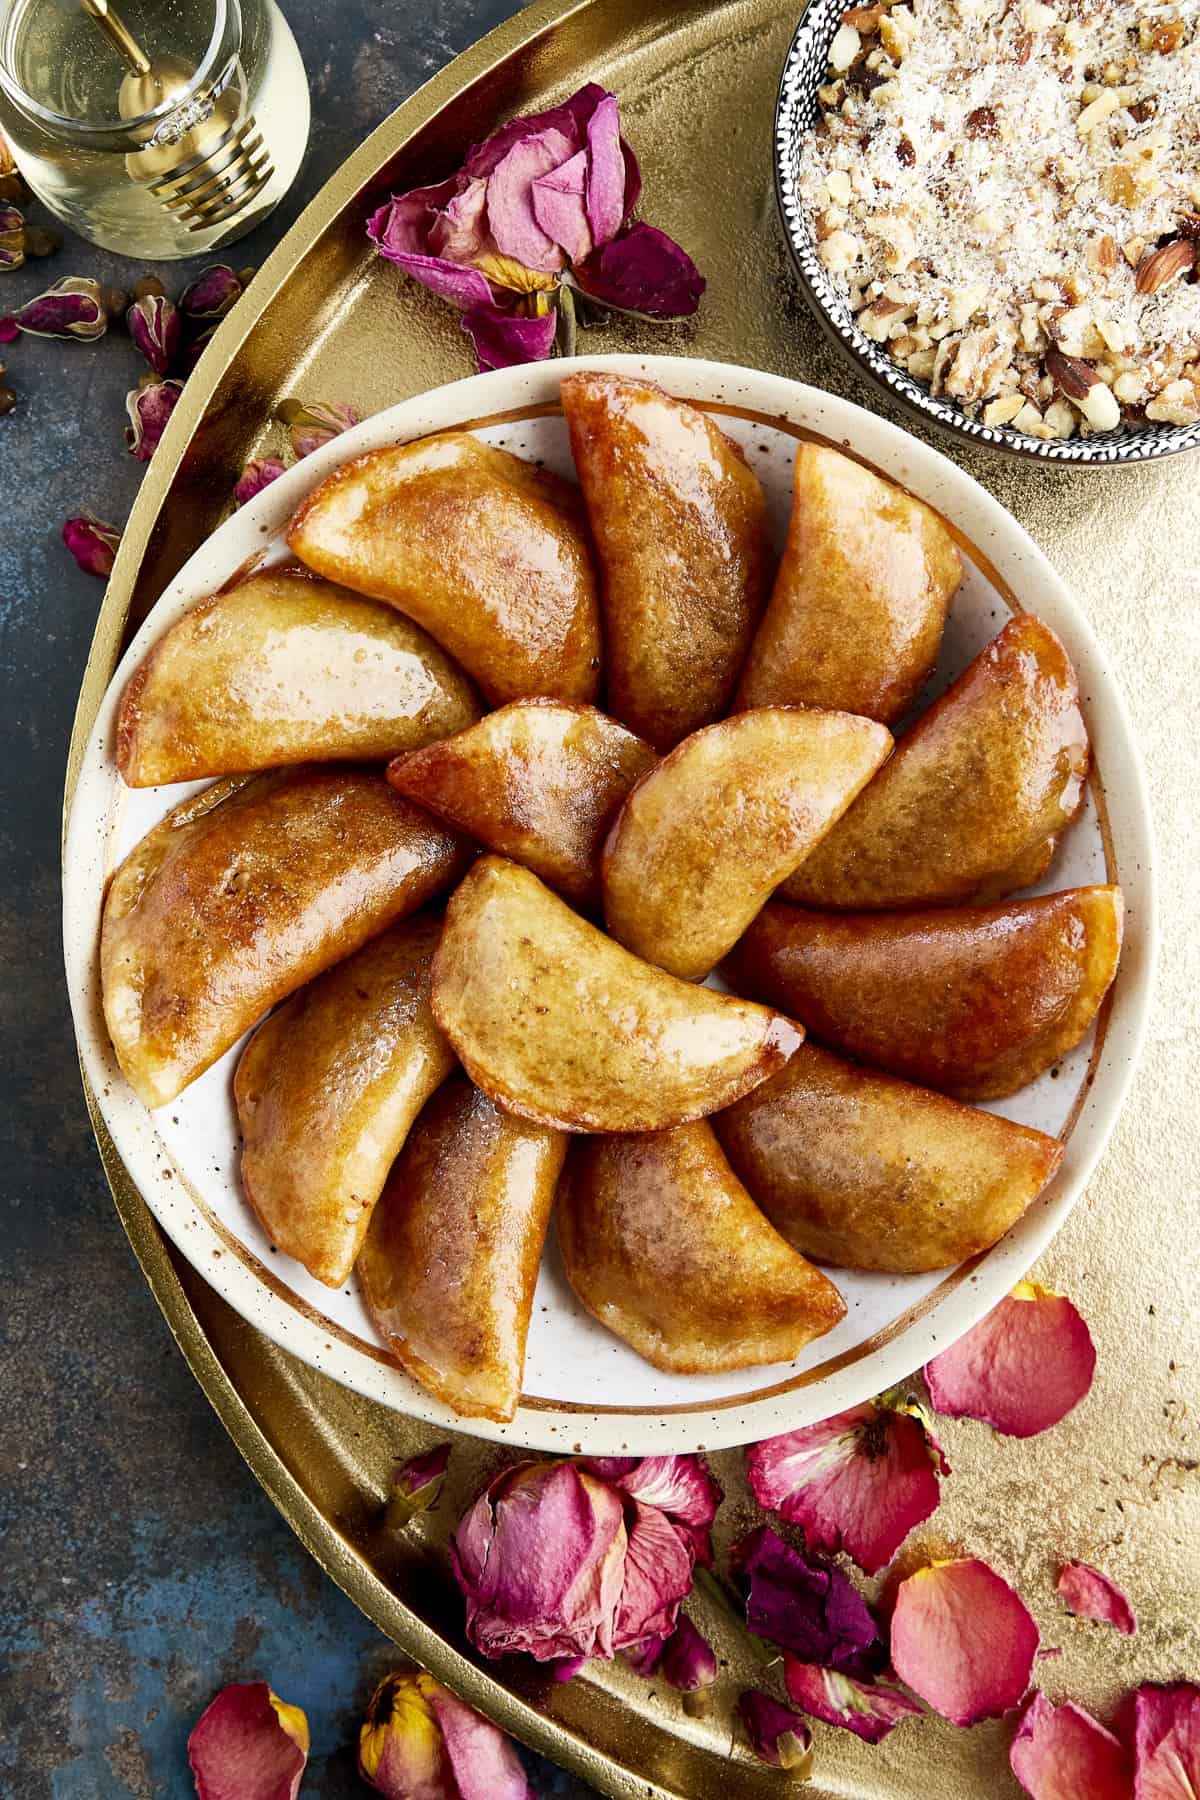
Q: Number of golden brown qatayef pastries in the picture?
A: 14